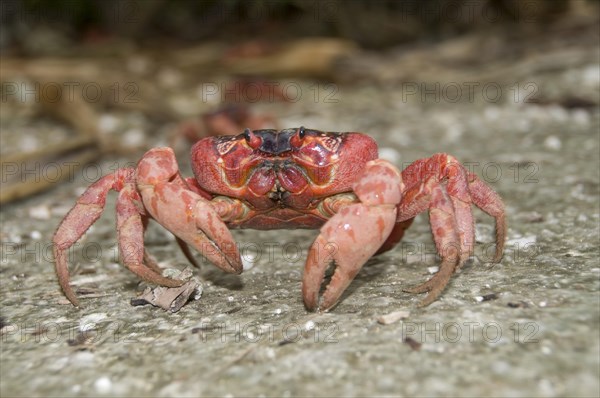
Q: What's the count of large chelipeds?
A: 2